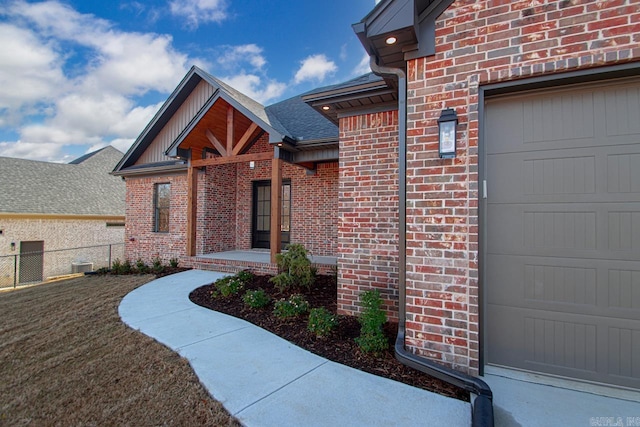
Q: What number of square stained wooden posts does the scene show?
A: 2